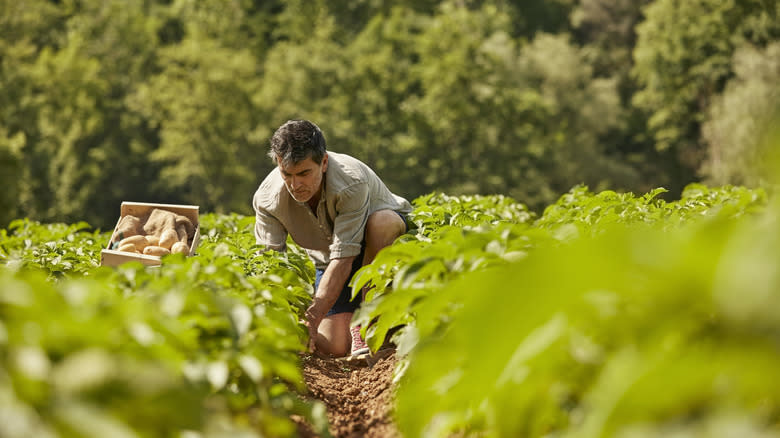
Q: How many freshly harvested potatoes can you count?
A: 6